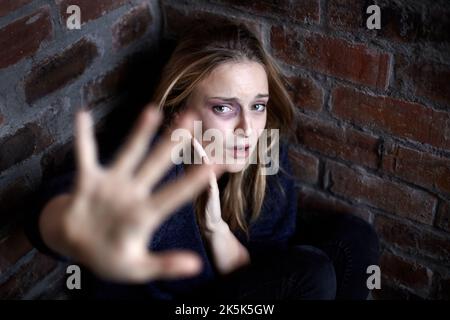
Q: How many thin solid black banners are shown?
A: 1